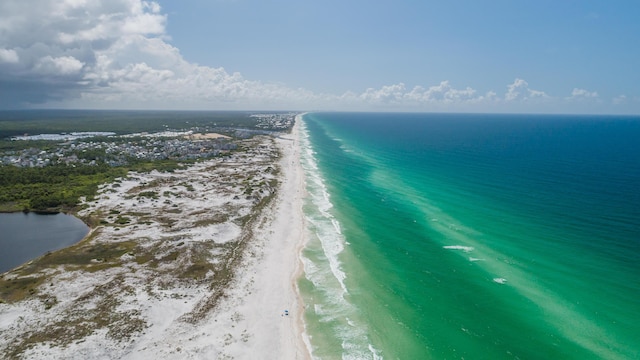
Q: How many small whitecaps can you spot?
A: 3